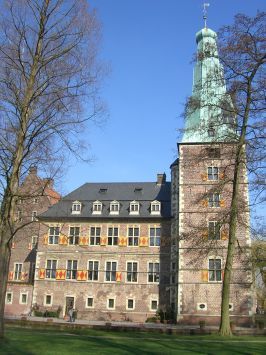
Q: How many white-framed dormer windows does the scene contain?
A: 5